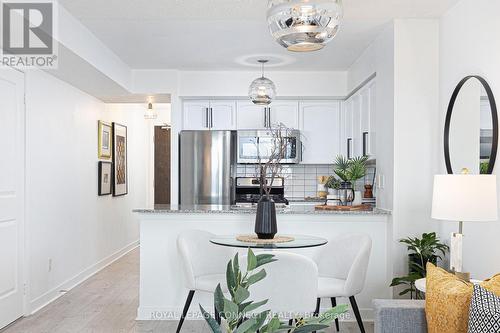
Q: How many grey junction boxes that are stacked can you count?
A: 0